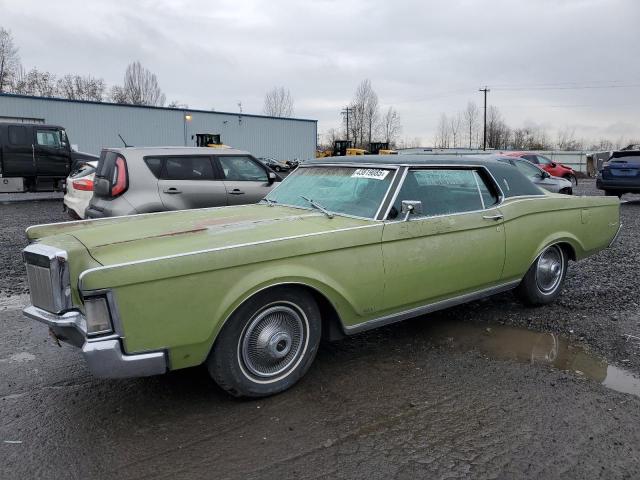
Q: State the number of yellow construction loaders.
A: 3